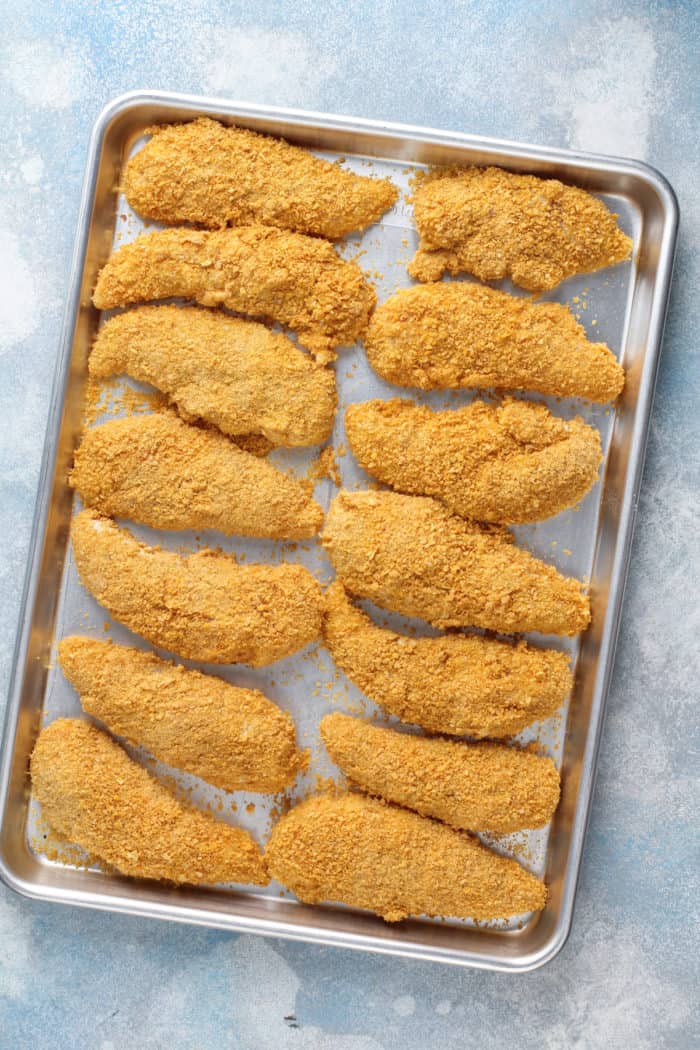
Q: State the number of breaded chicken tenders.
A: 14